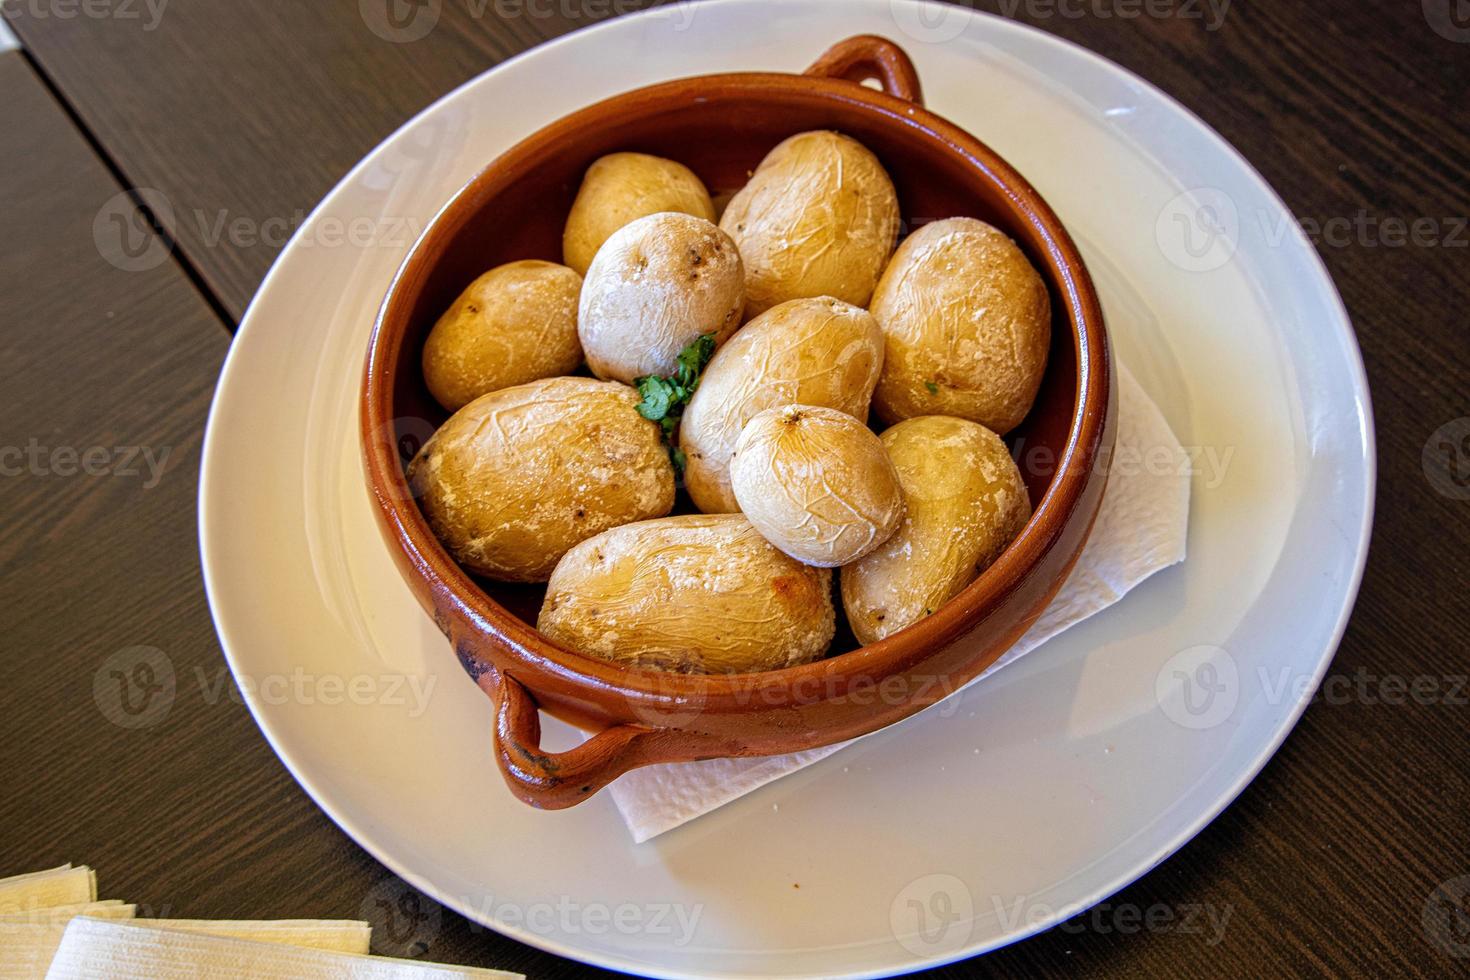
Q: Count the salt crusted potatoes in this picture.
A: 10